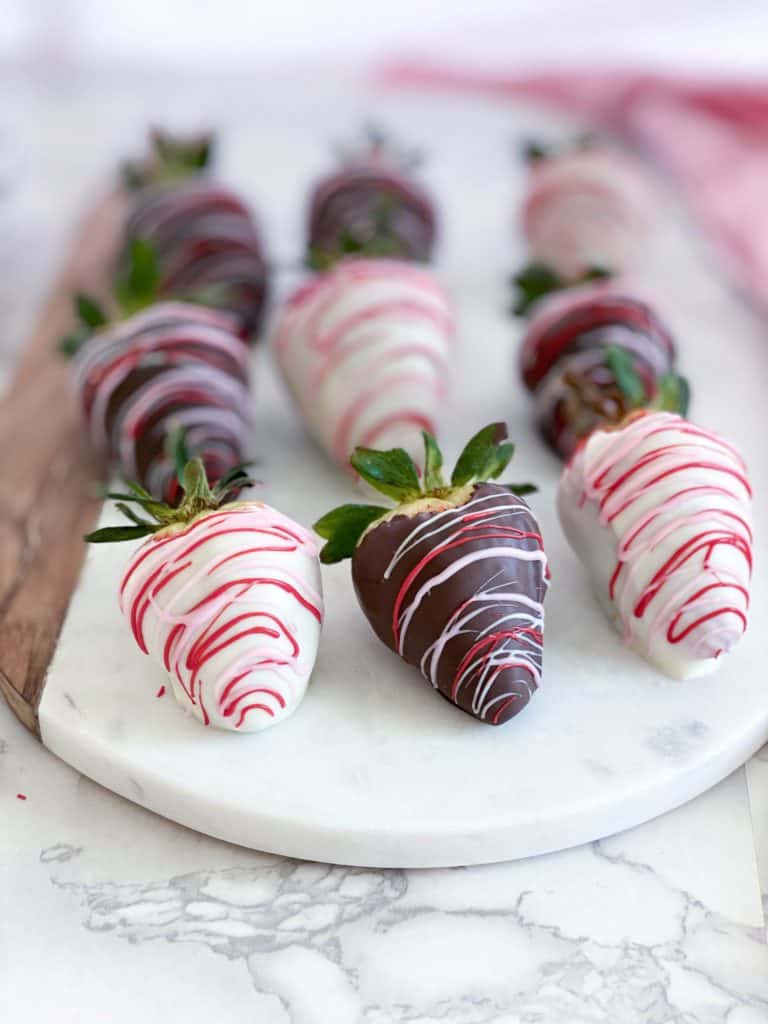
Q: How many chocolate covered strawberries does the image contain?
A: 9